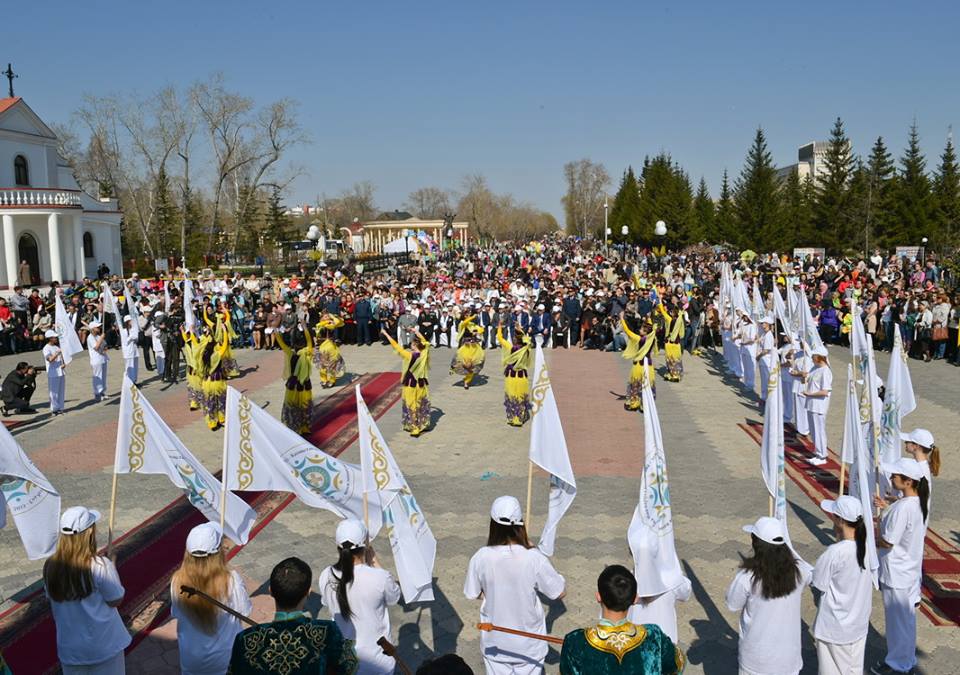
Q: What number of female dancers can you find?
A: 10